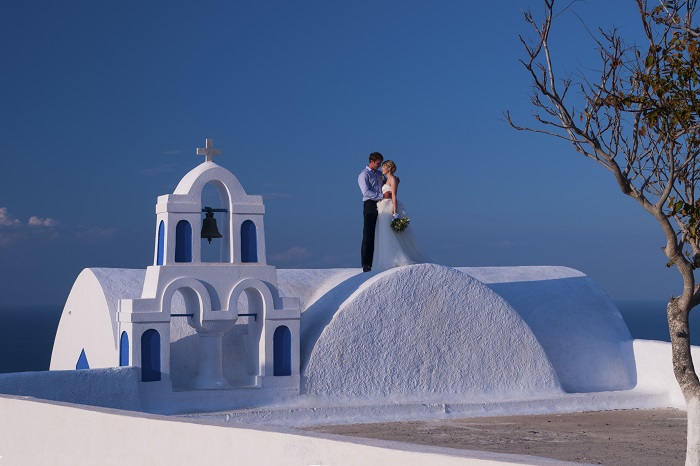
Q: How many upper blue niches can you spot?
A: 3